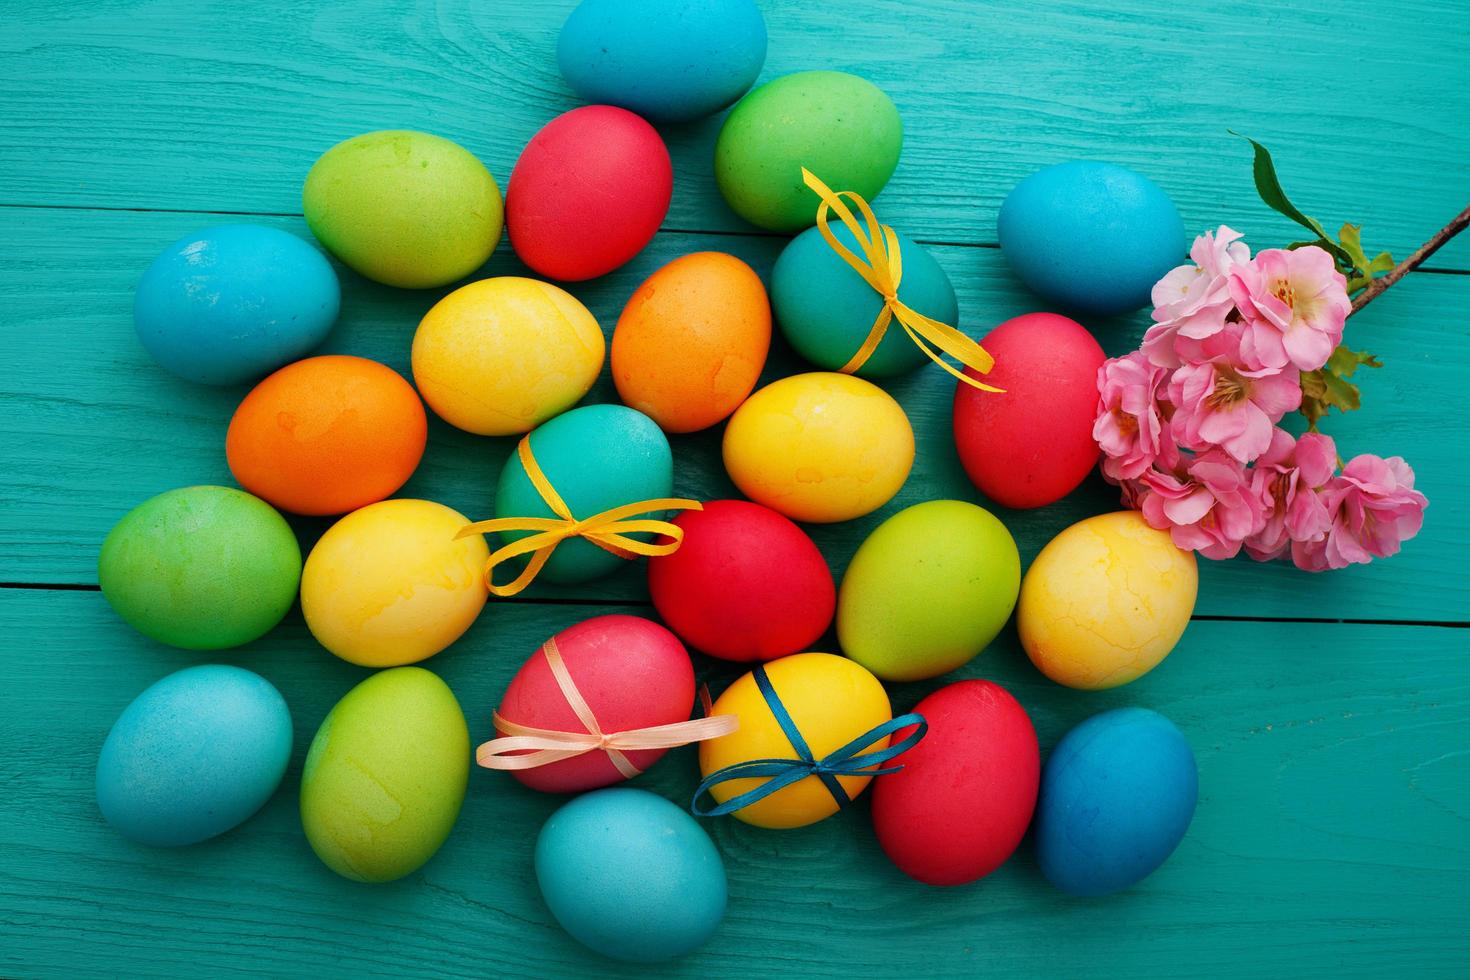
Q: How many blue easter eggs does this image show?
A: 6